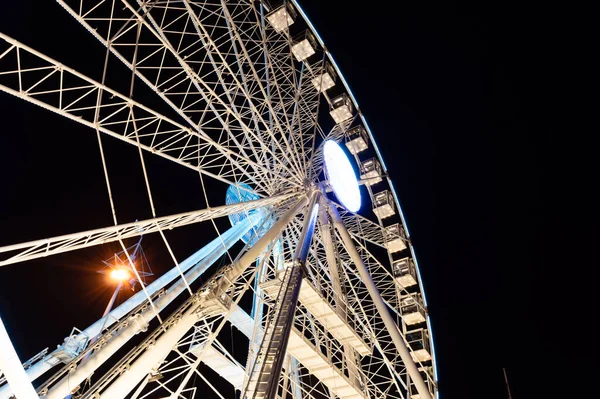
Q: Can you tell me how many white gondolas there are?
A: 12